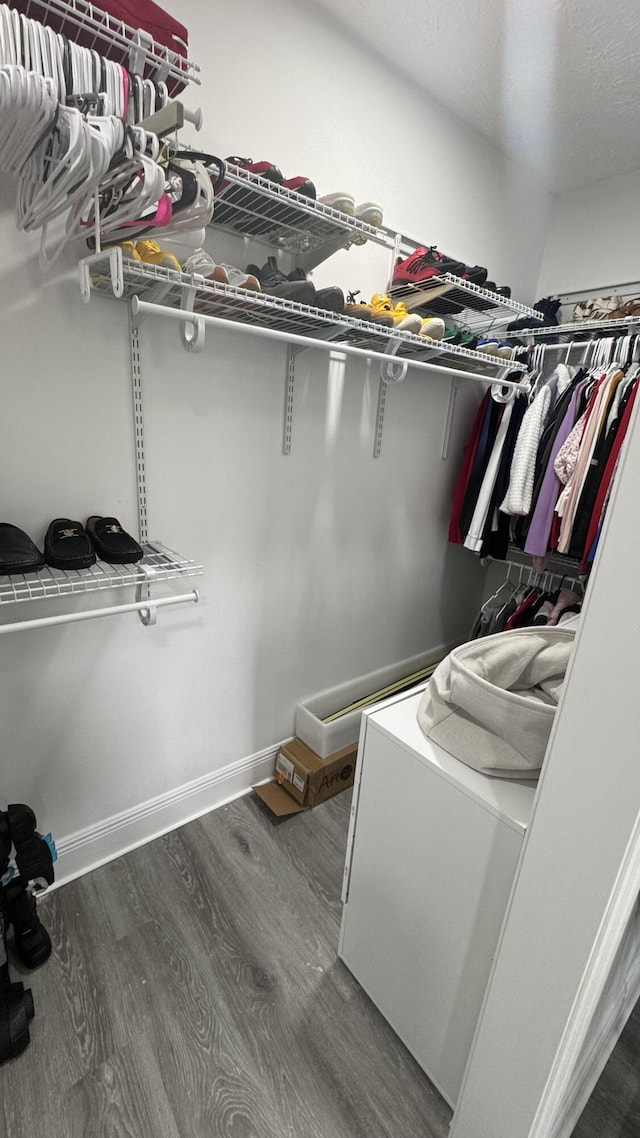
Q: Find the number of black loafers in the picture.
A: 3